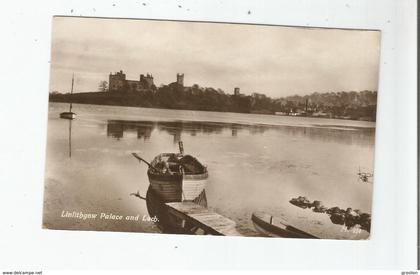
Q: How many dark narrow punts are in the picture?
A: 1